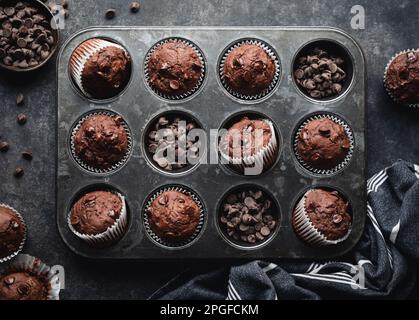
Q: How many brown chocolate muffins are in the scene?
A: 12